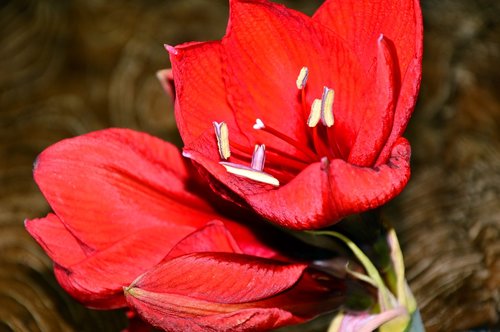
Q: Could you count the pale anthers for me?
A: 6